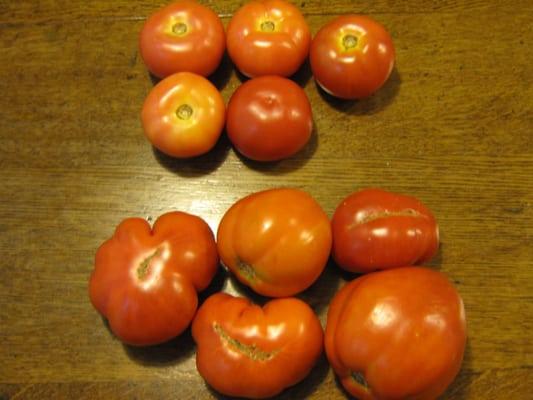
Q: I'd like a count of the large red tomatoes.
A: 5